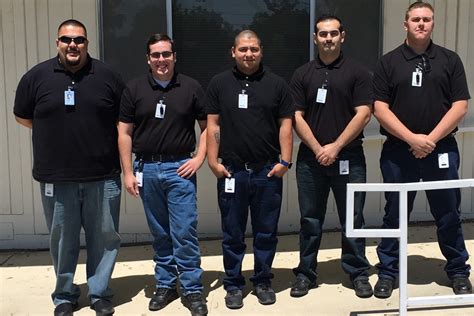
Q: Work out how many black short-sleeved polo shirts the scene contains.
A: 5